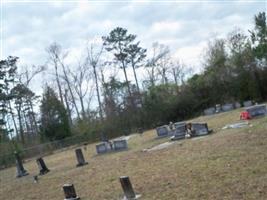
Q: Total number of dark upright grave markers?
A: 5